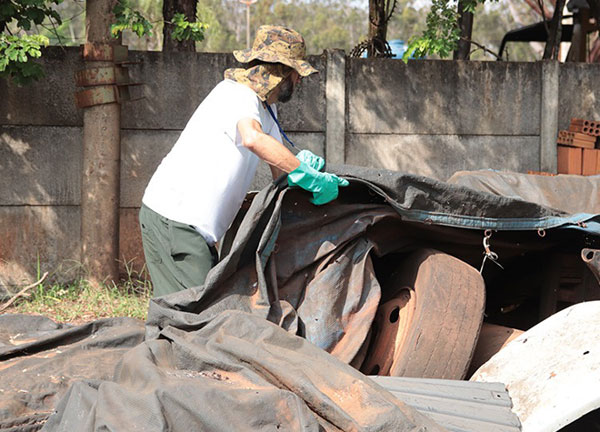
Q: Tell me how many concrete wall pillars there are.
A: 2